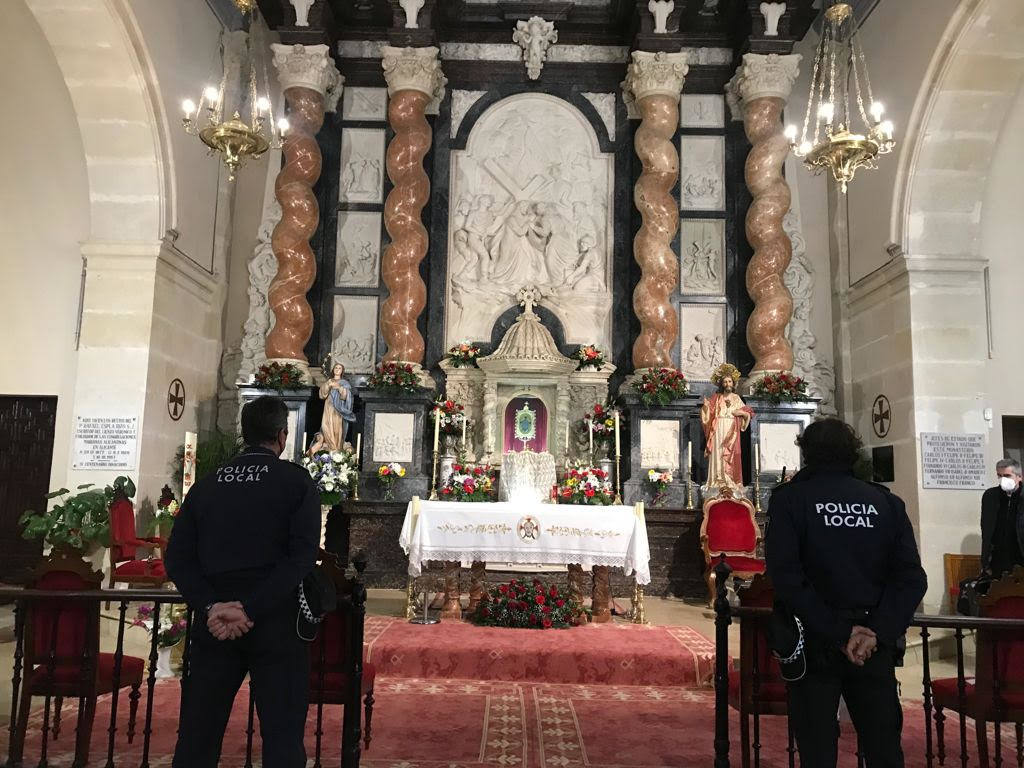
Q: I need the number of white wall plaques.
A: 2